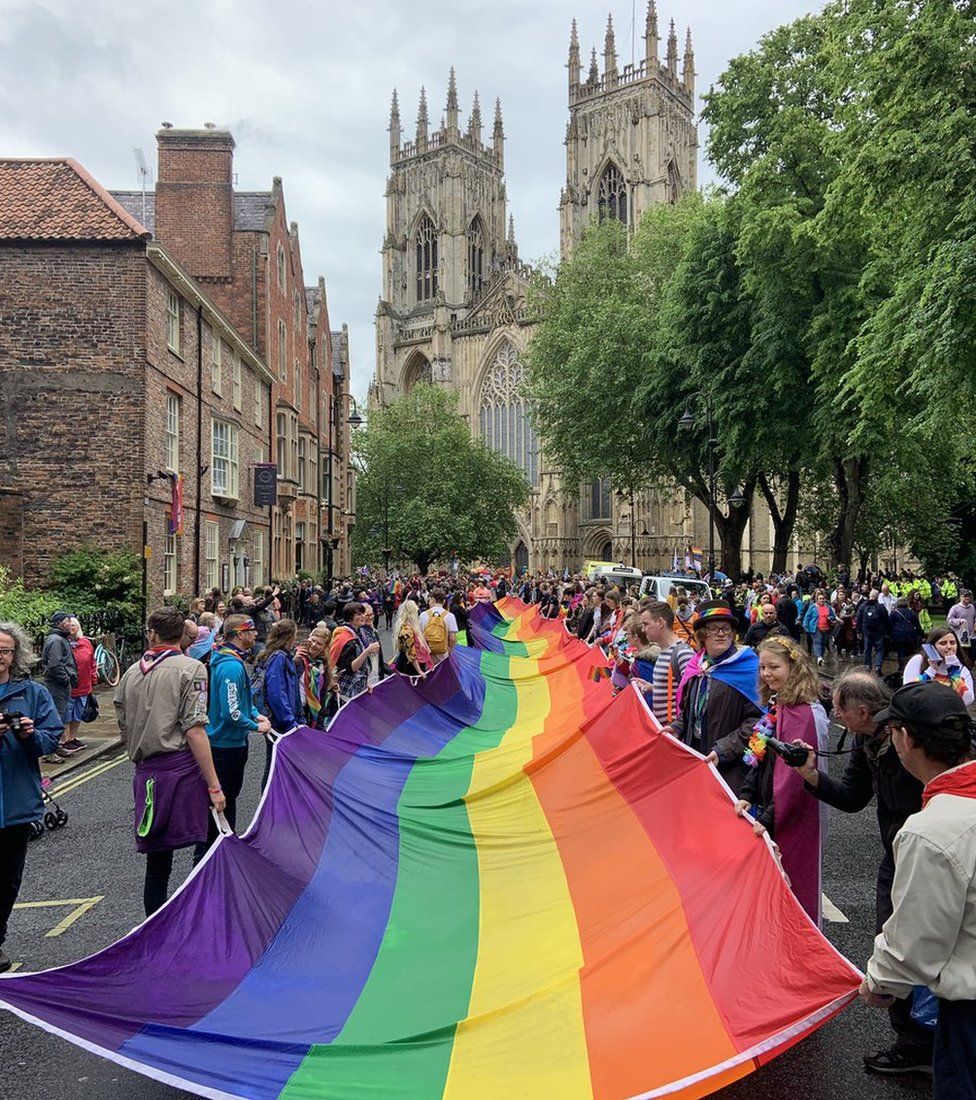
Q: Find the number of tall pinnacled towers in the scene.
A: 2